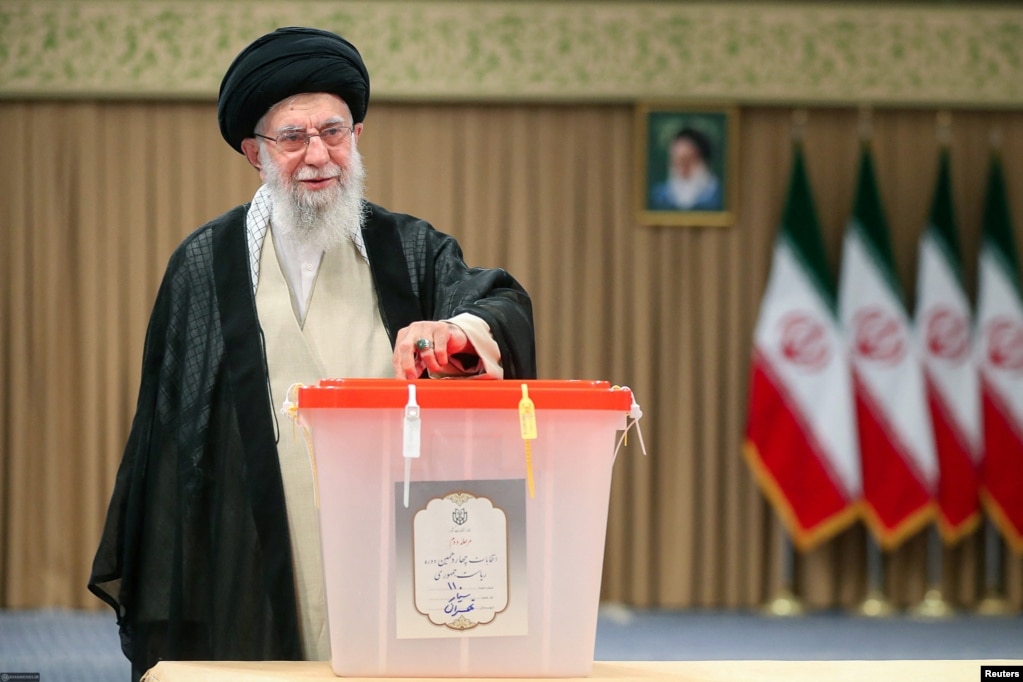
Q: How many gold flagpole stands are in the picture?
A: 4